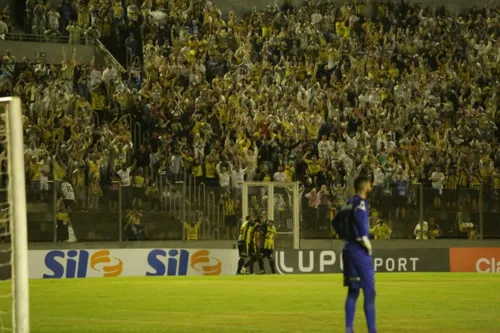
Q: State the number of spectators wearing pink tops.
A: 2